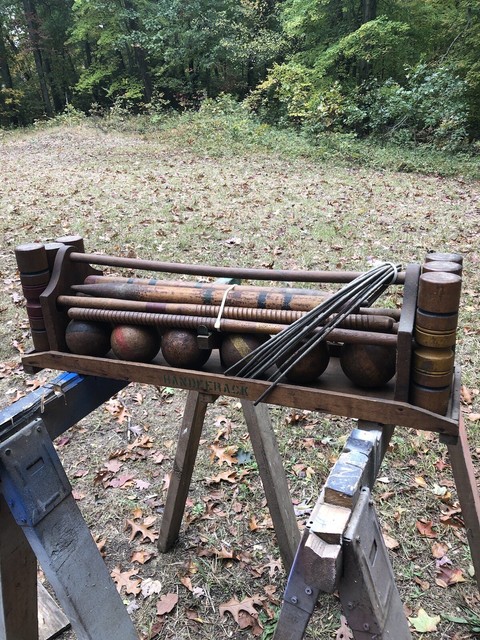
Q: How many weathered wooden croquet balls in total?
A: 6